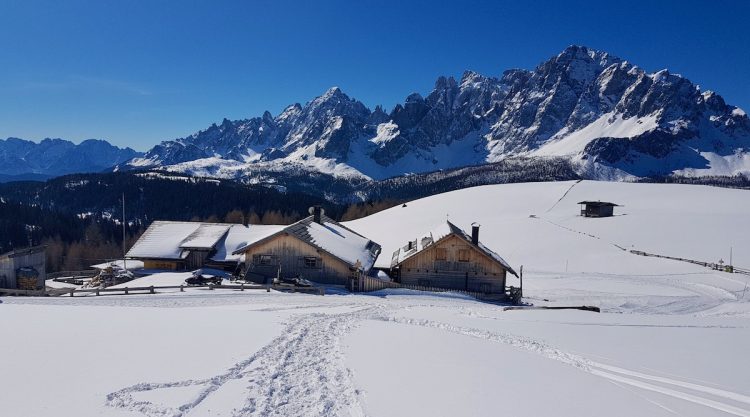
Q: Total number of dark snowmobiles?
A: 2